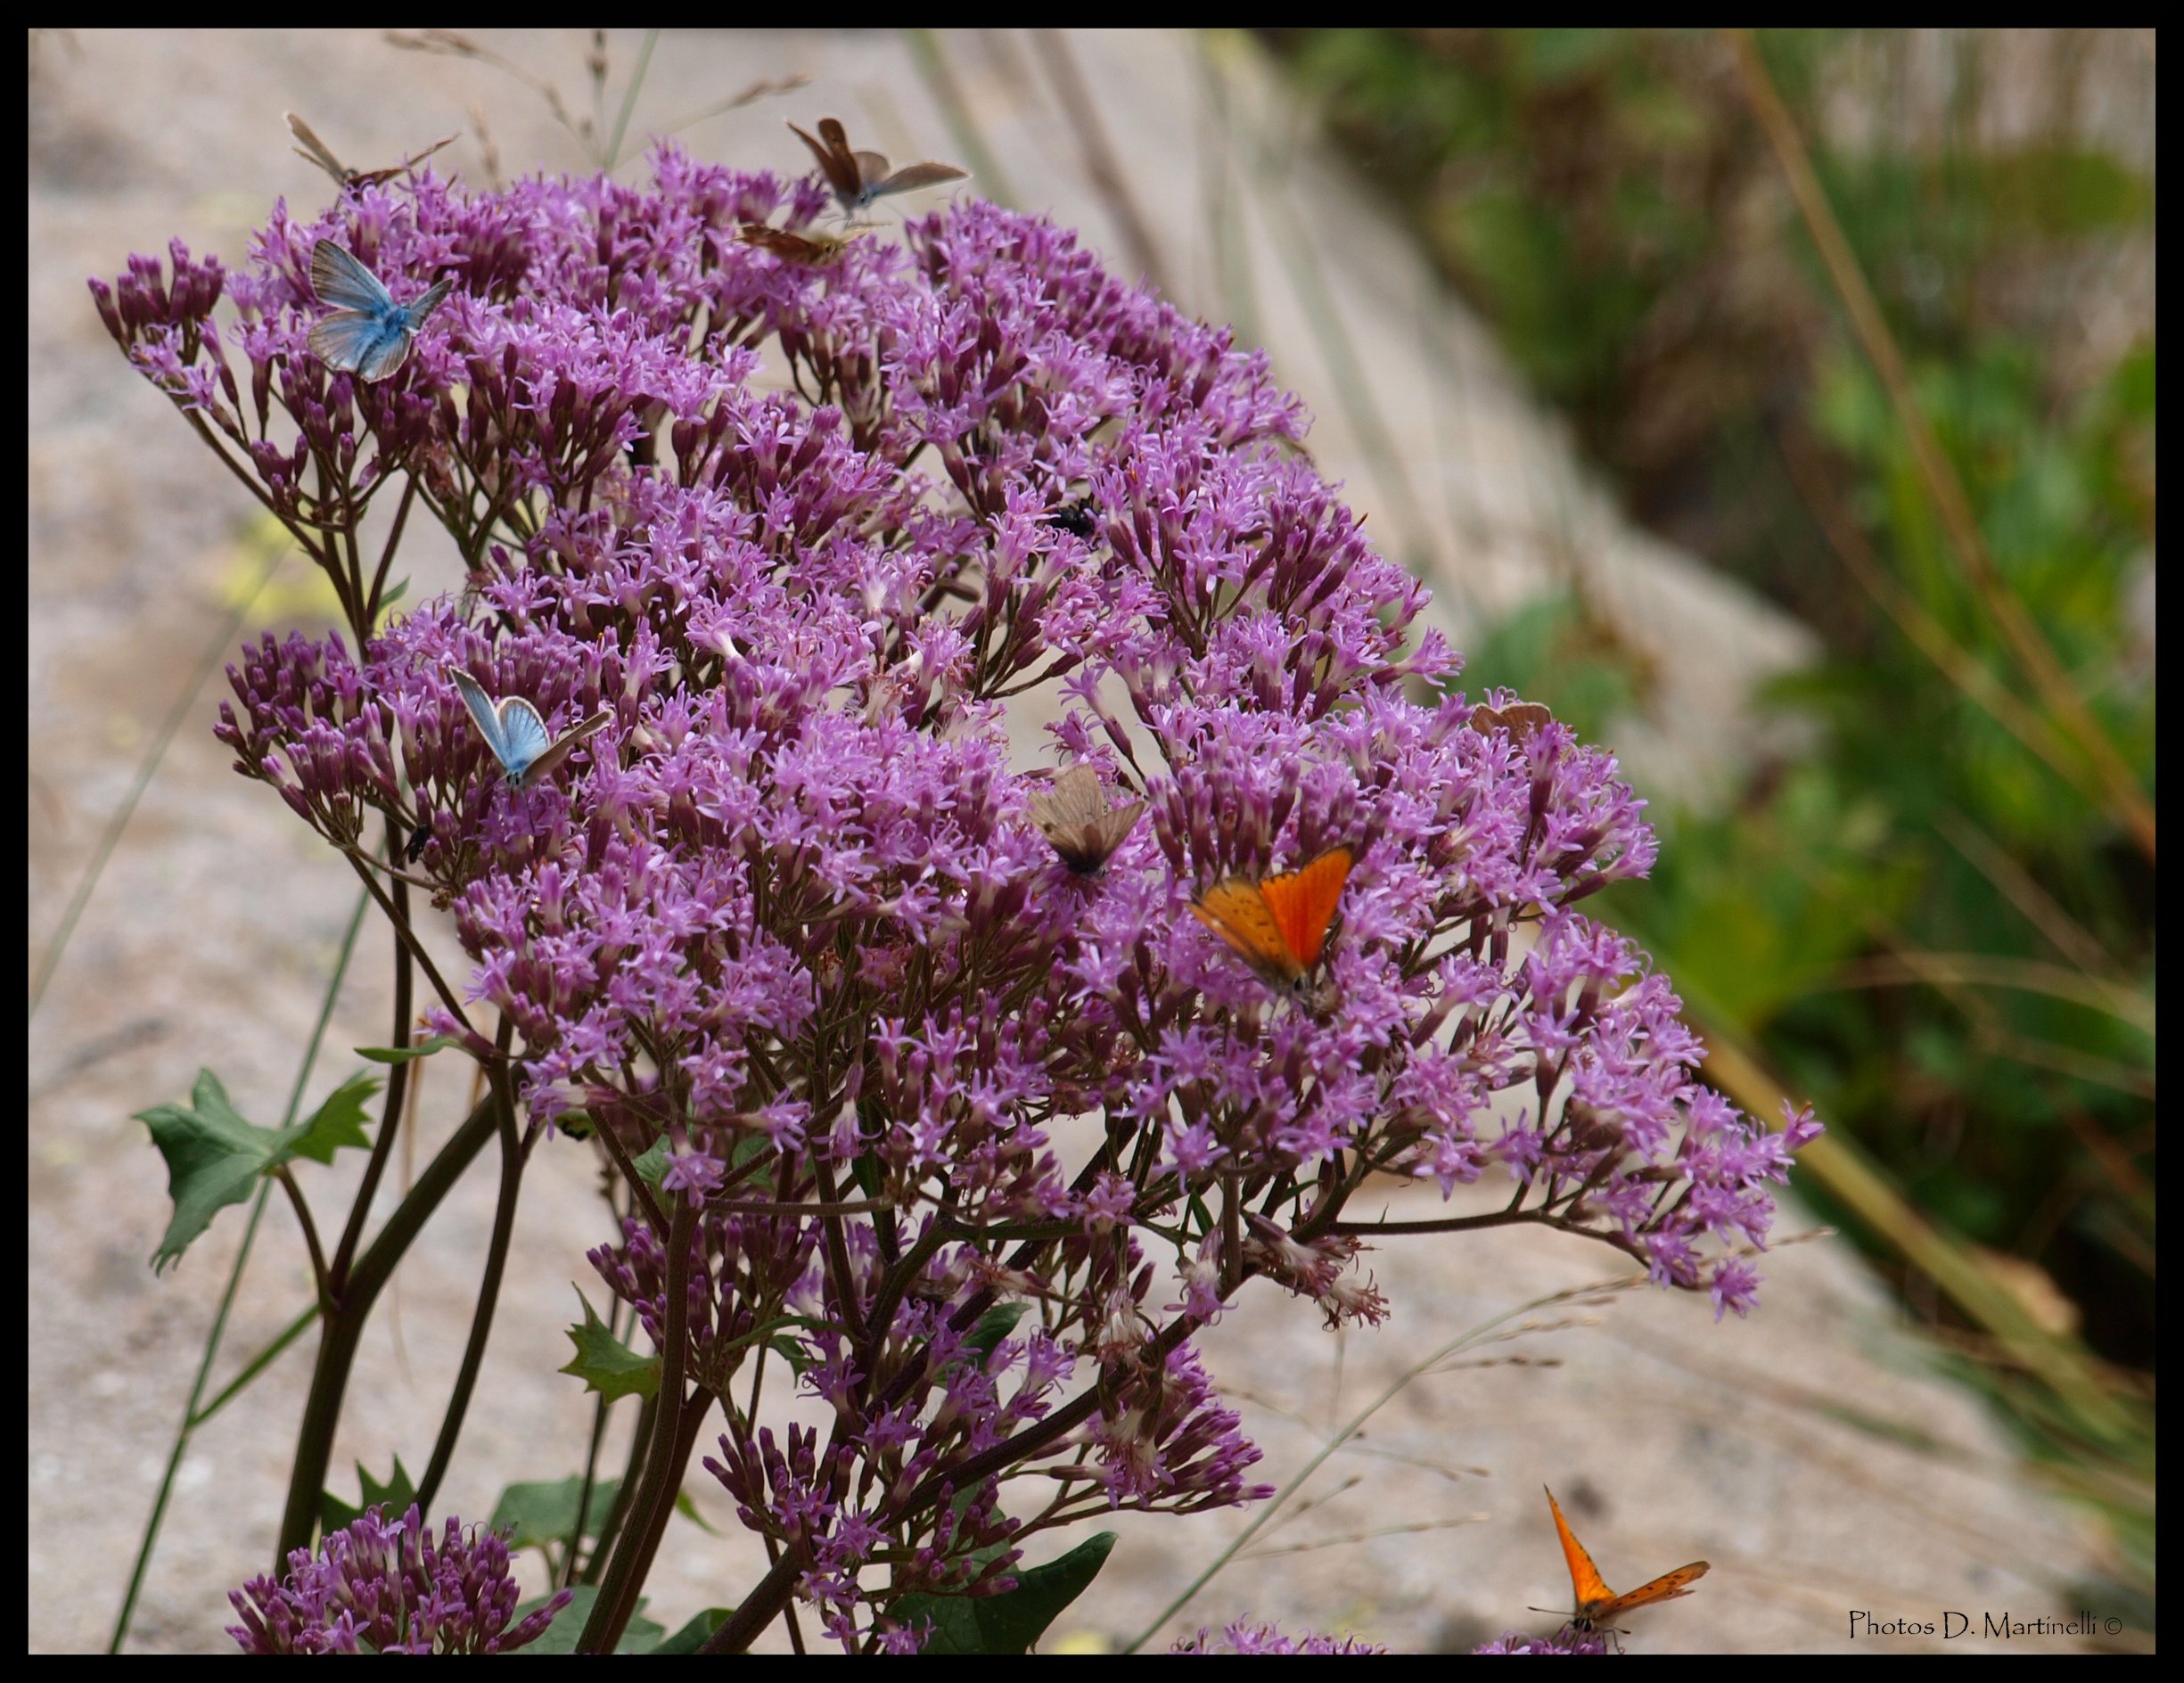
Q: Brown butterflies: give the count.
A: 5